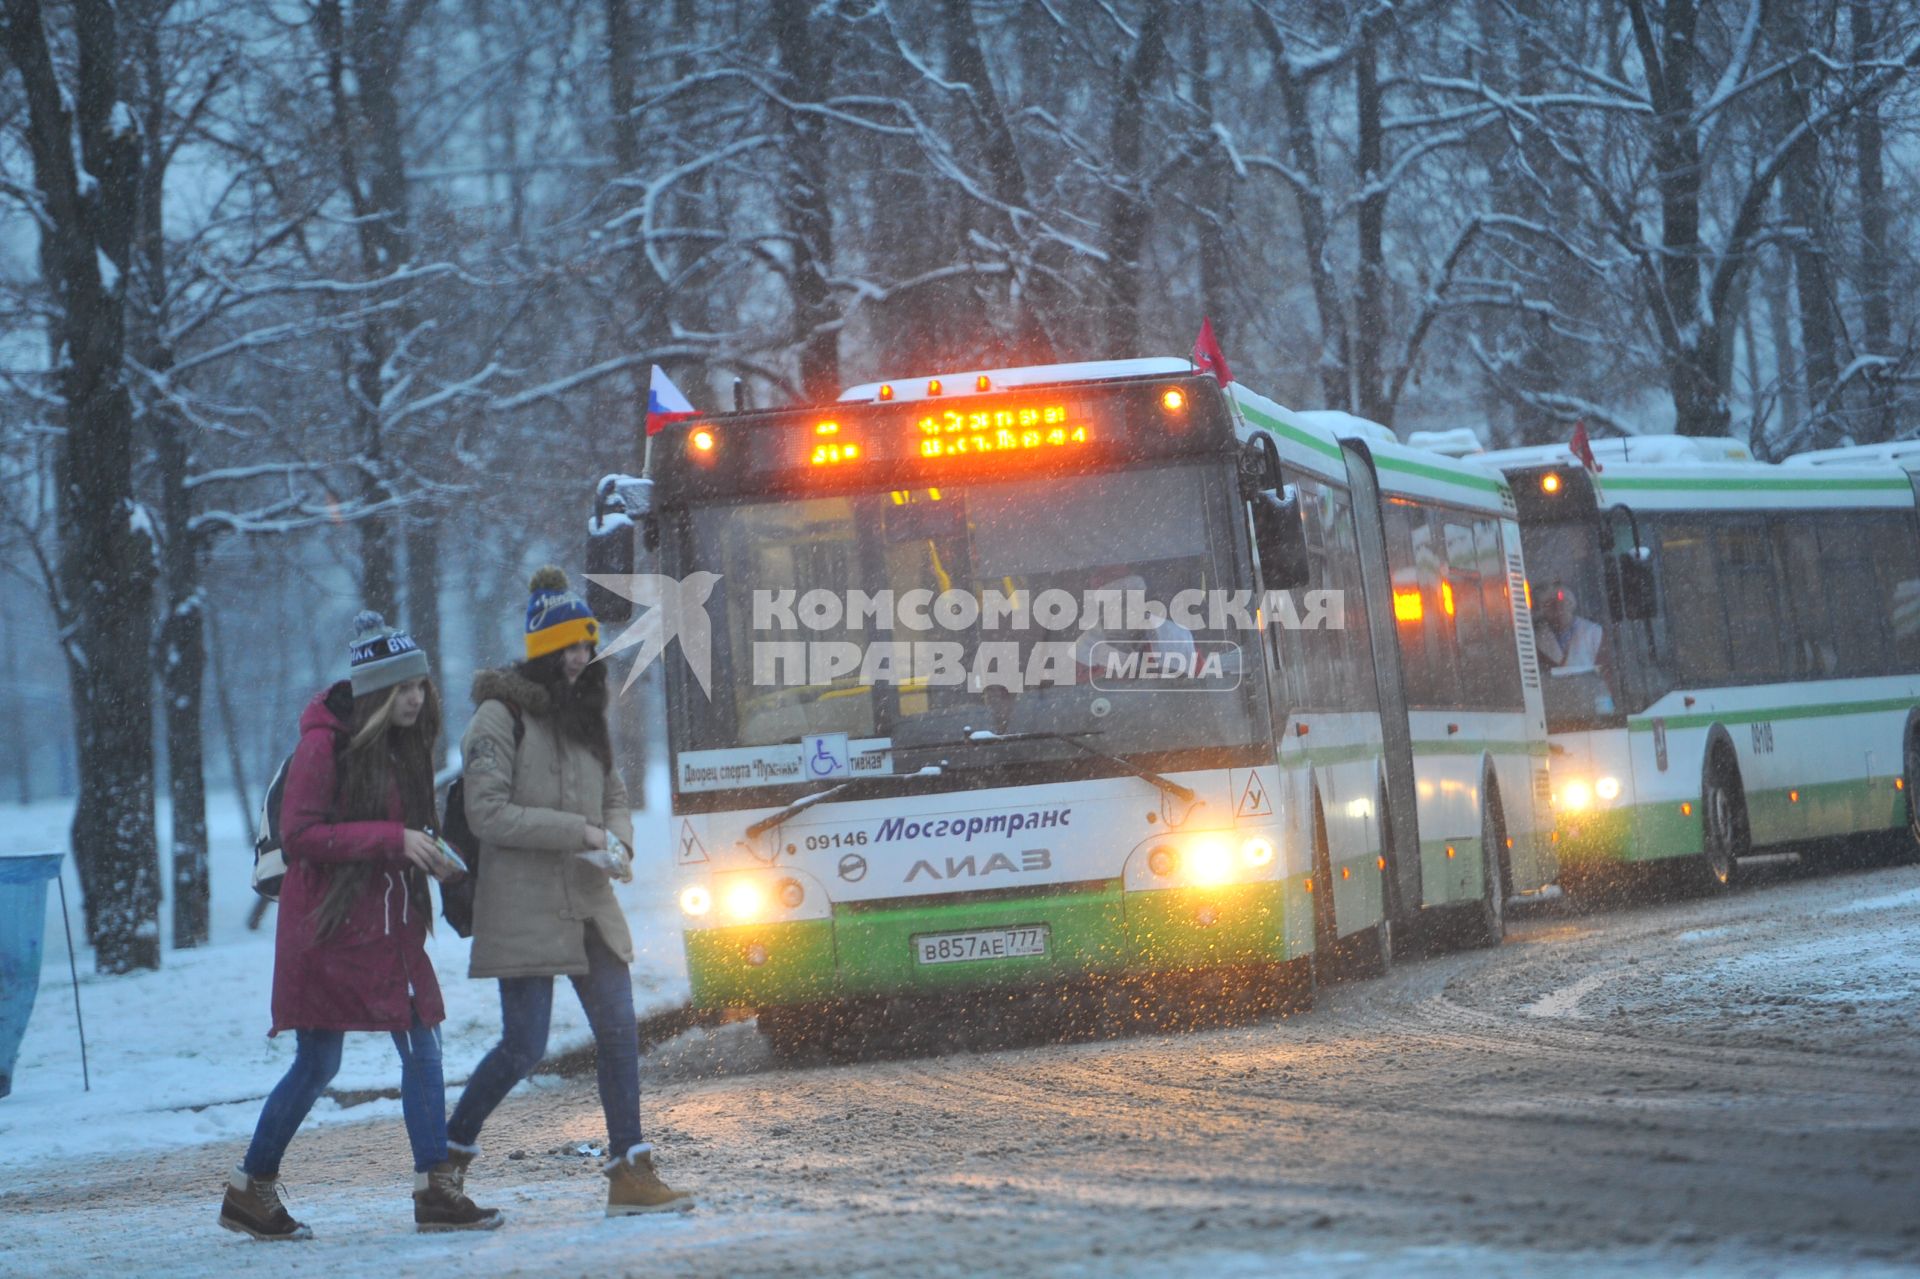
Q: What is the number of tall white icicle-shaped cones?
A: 0